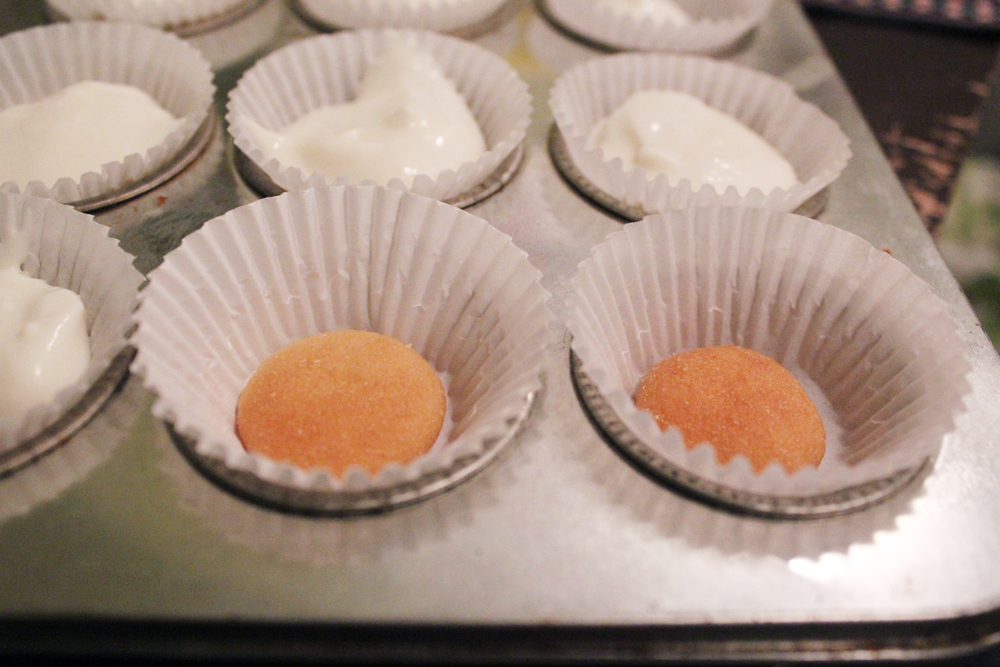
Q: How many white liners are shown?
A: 9